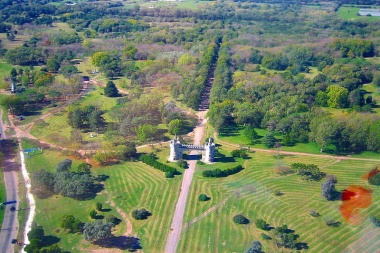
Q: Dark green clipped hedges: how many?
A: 2